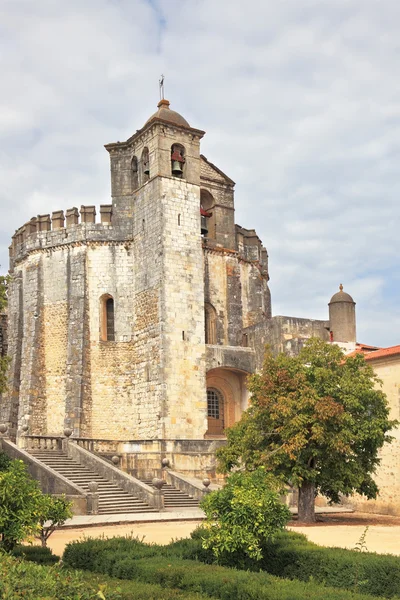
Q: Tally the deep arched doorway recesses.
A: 1